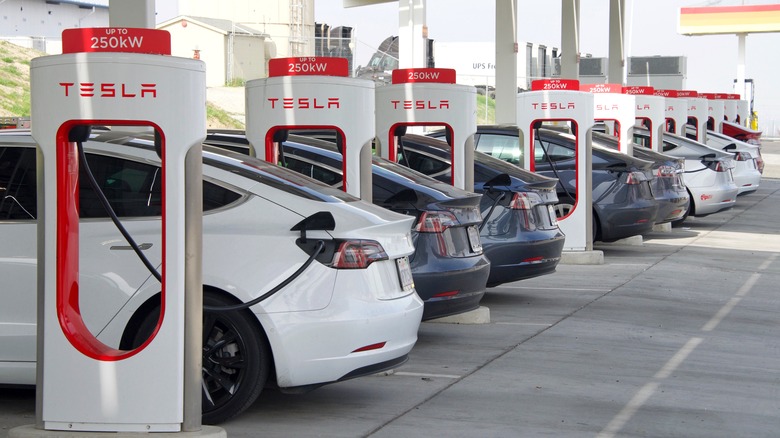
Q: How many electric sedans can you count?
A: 8